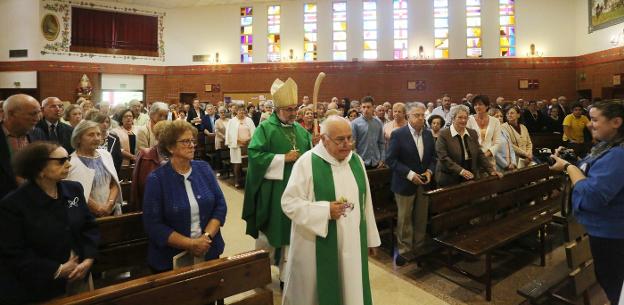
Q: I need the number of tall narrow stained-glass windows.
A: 9